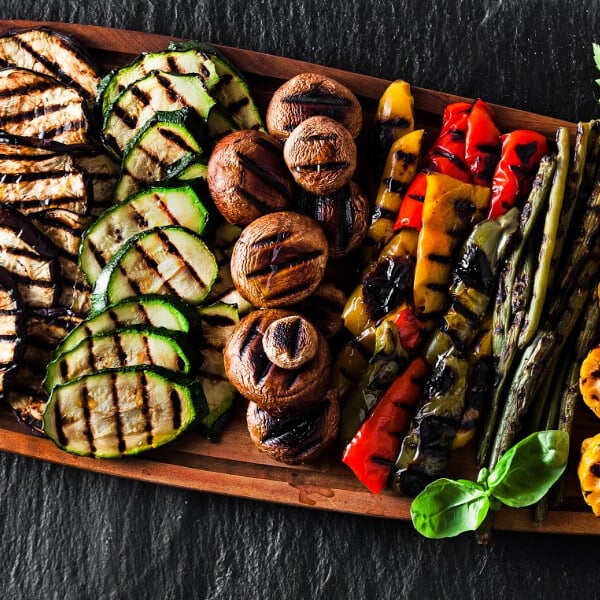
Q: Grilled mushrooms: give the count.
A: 9